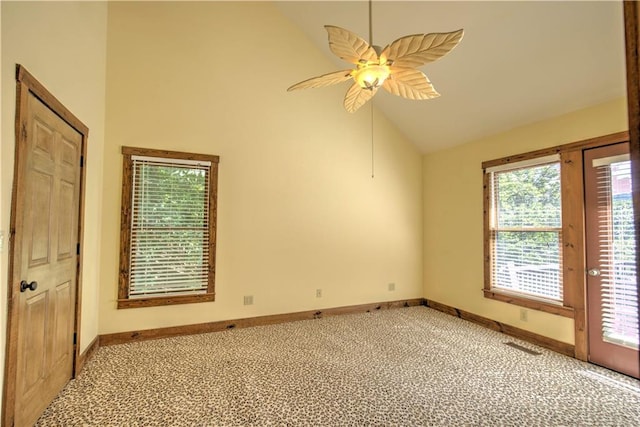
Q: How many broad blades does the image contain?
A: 5